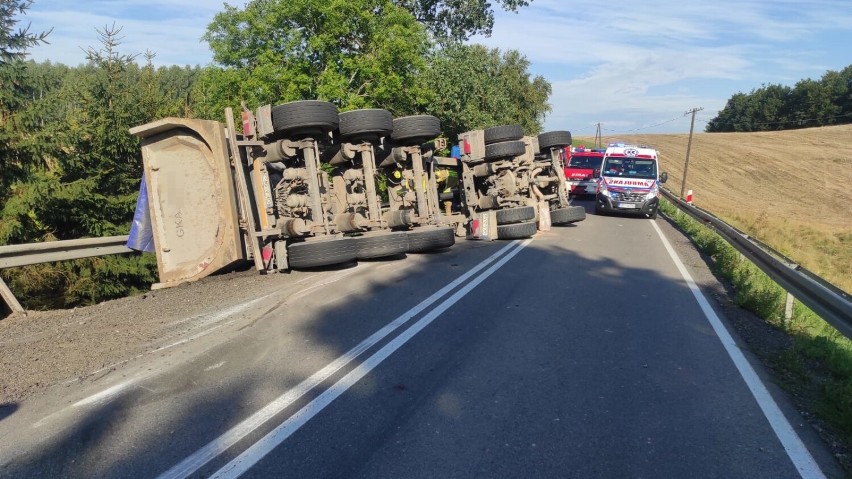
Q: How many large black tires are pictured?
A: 12